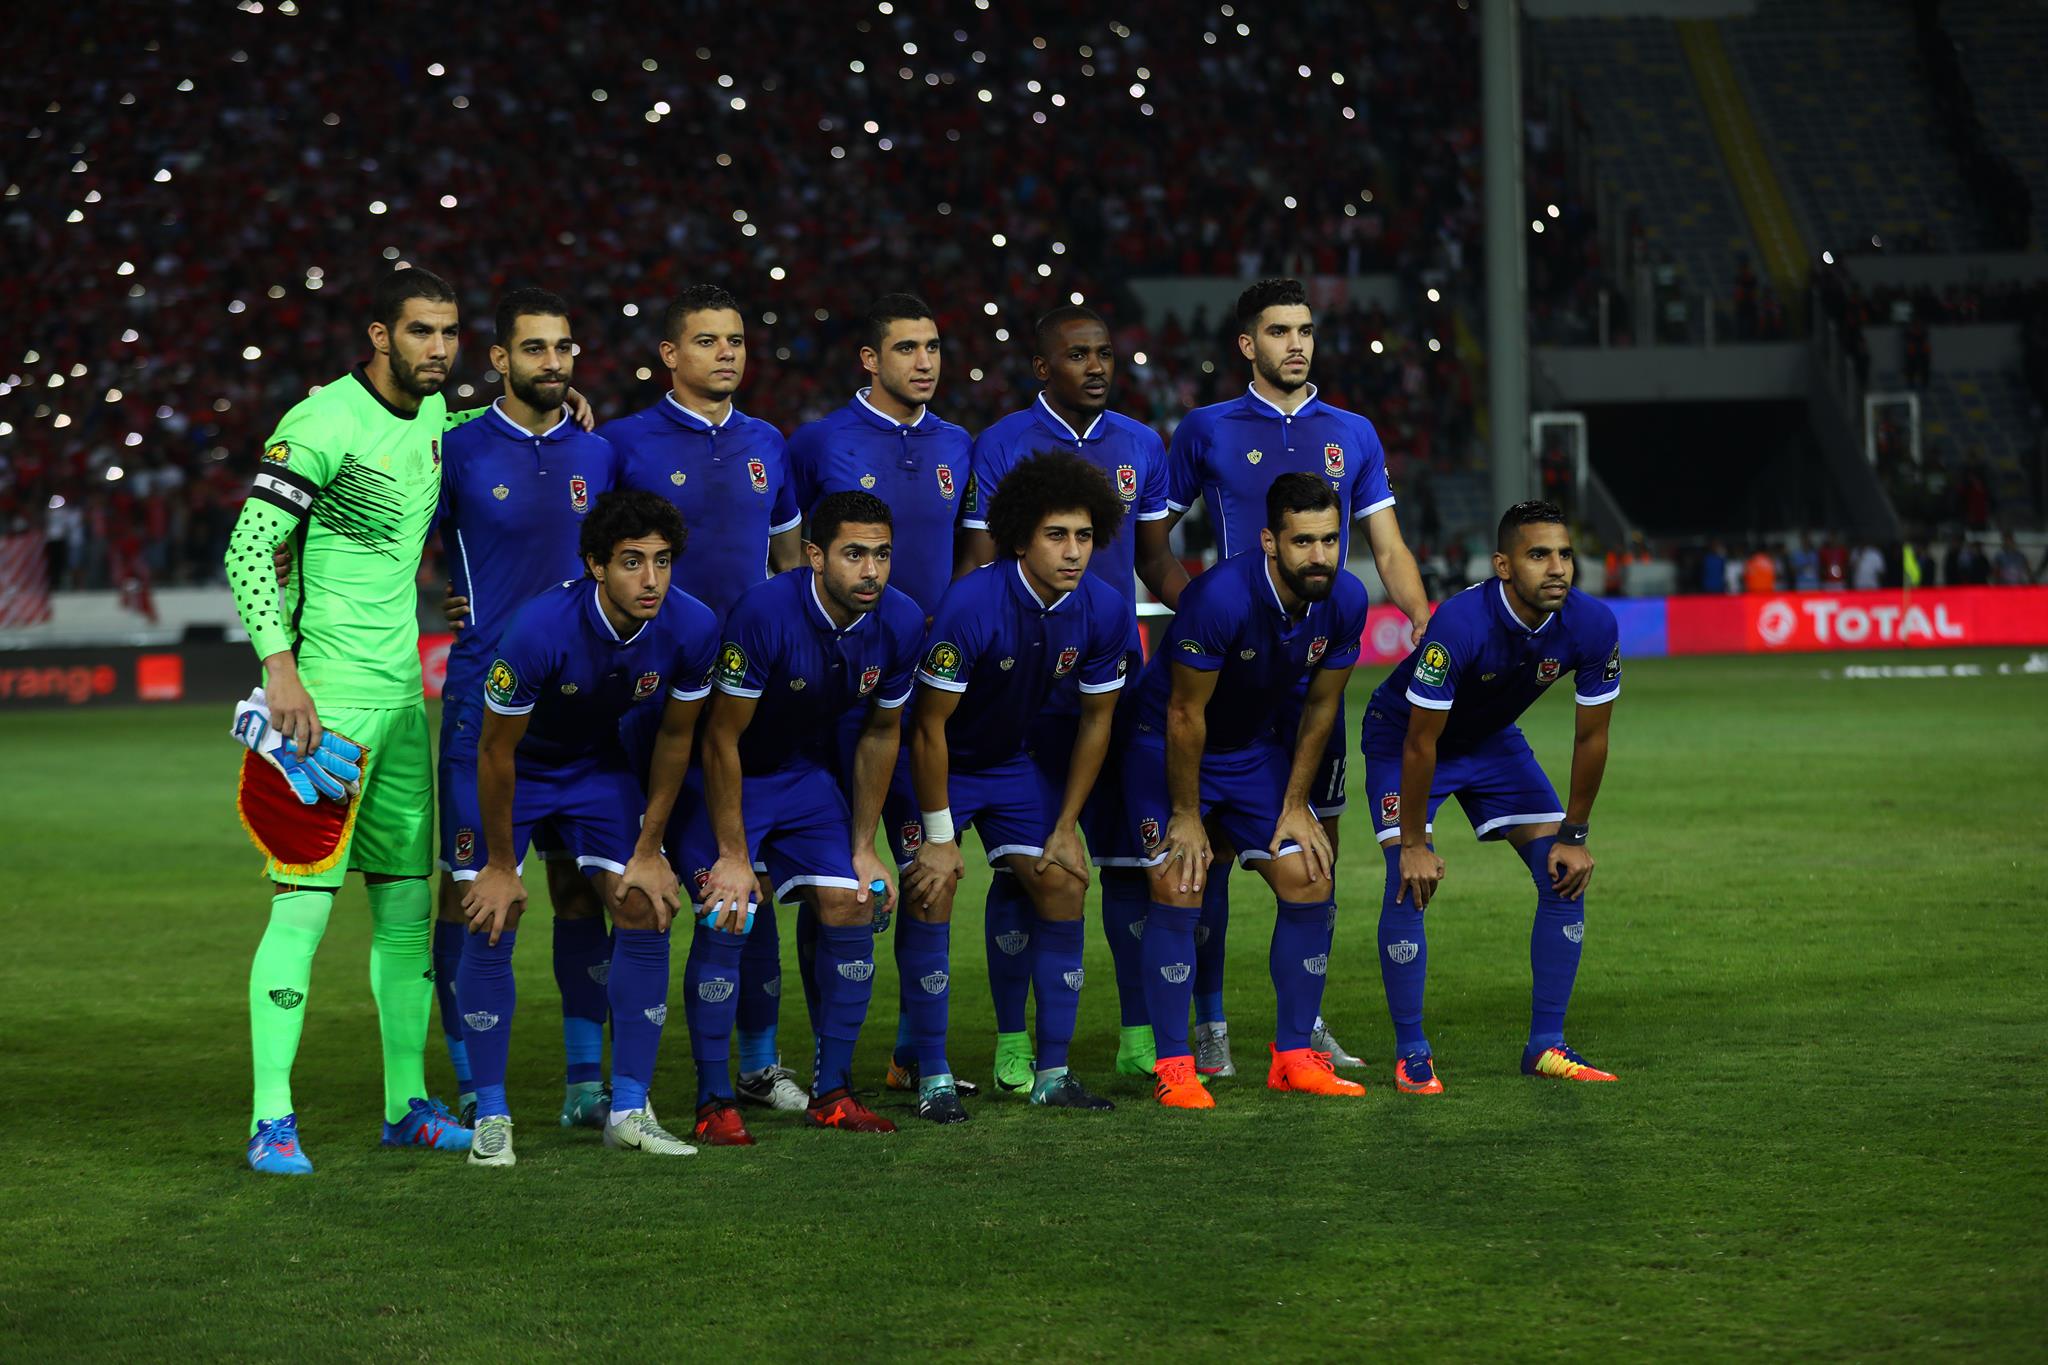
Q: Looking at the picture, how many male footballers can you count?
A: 11